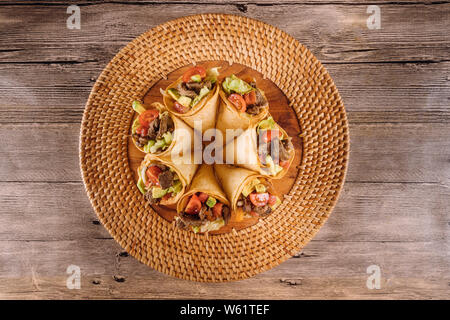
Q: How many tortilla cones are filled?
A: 7